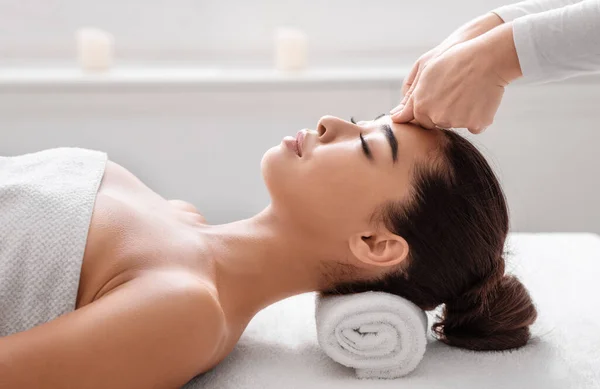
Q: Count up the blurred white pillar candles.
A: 2